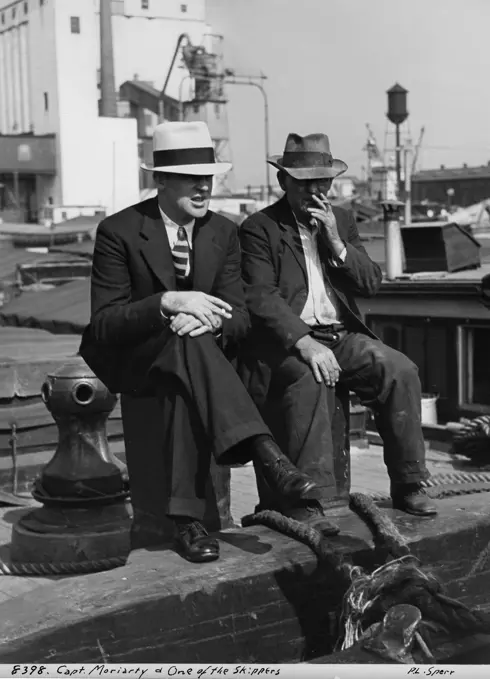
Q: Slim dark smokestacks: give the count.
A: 1